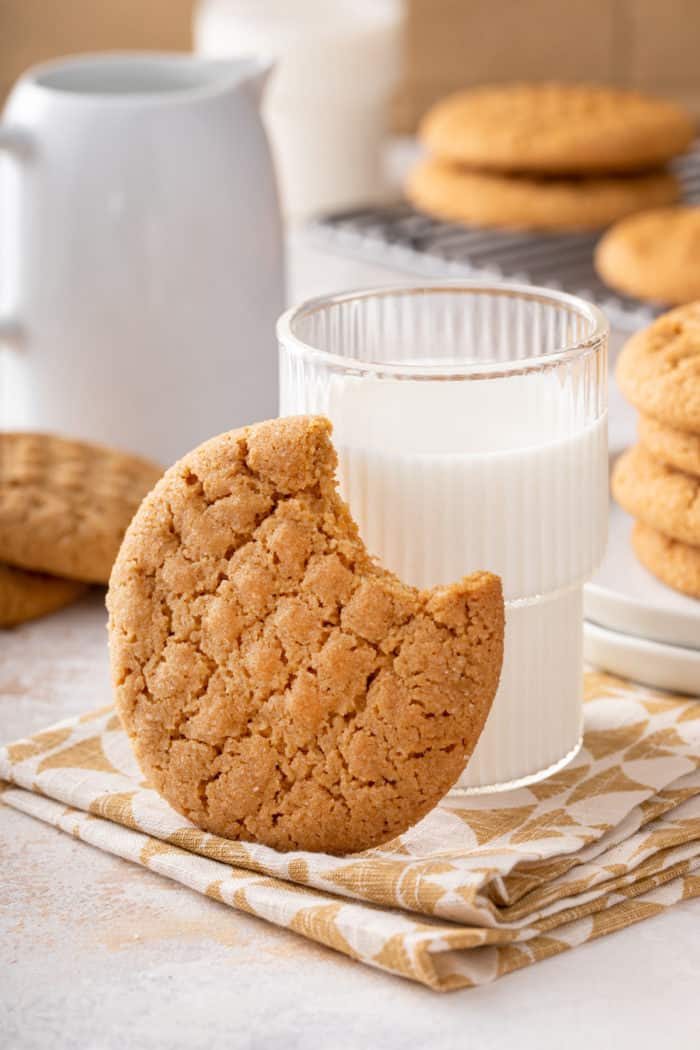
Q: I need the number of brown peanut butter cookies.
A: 10